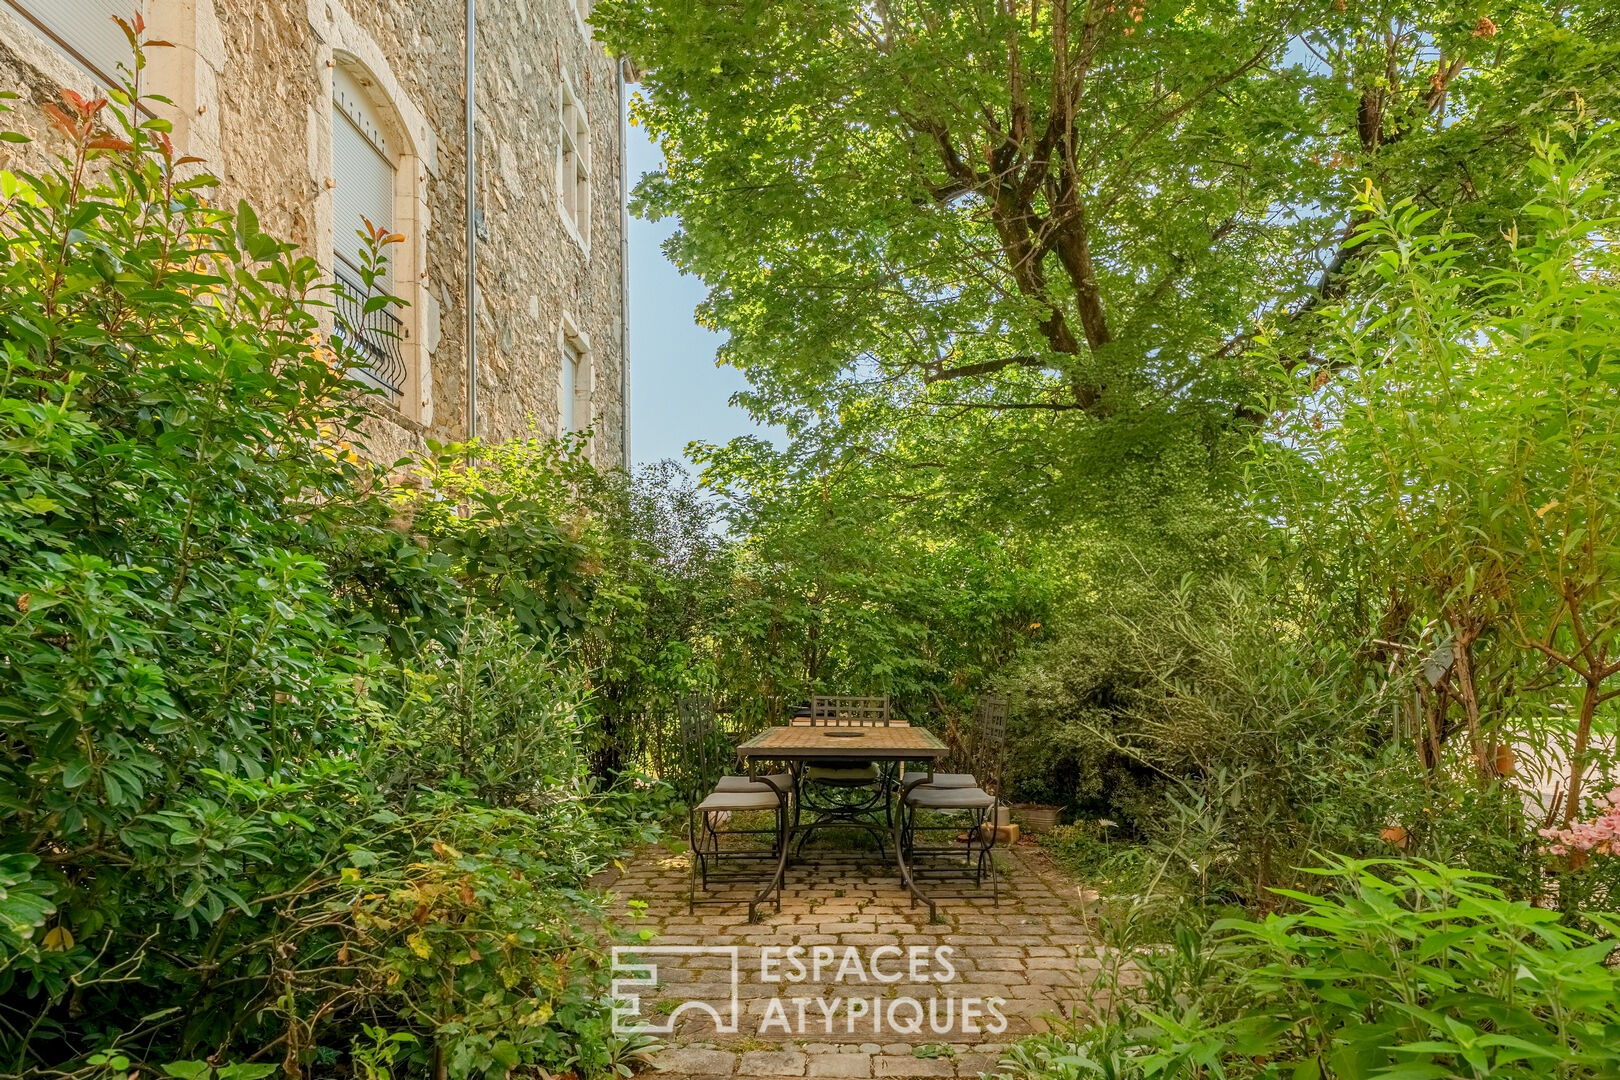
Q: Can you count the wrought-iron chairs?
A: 5